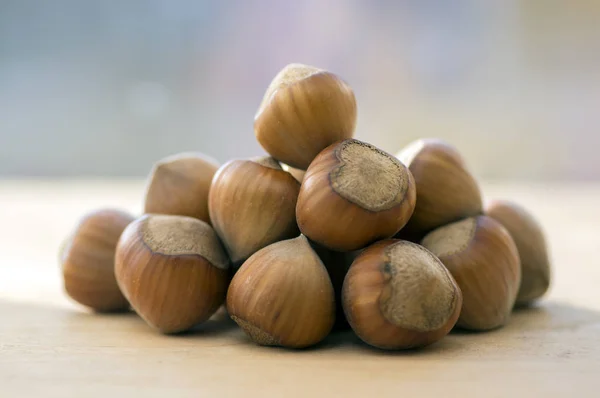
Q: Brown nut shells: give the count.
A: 11